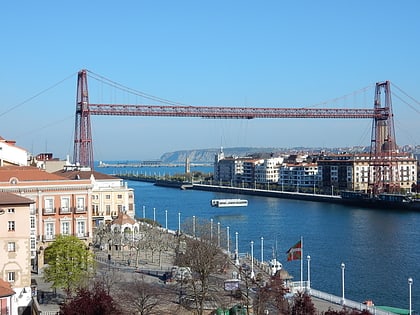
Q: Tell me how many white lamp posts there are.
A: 14